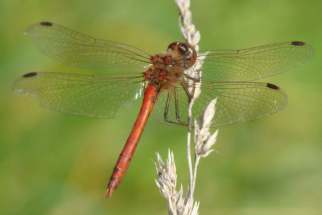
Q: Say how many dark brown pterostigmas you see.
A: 4